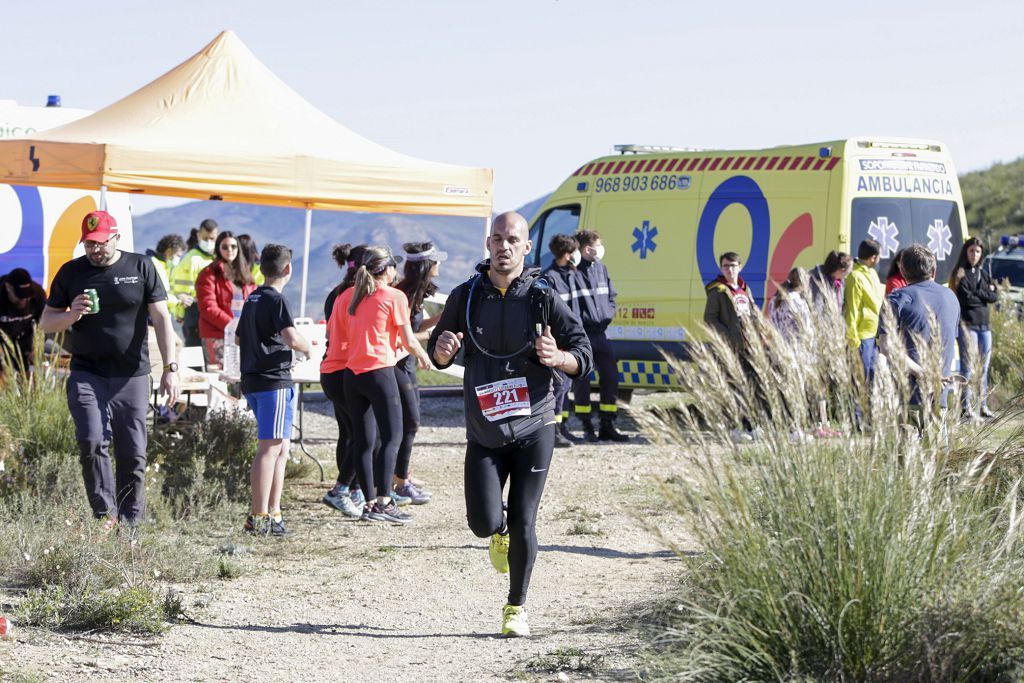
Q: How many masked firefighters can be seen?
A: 2